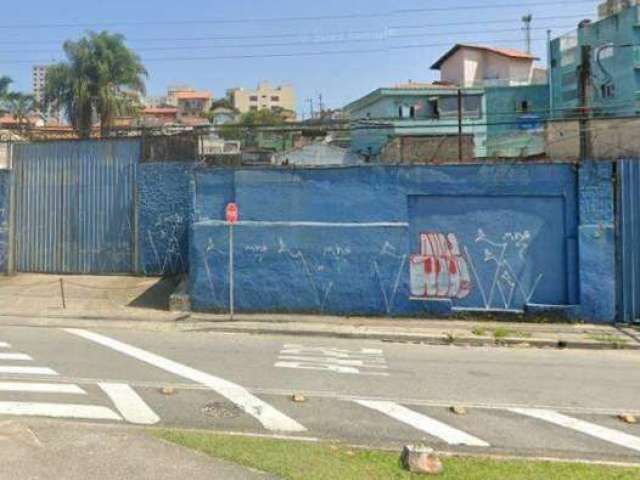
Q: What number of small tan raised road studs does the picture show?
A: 4